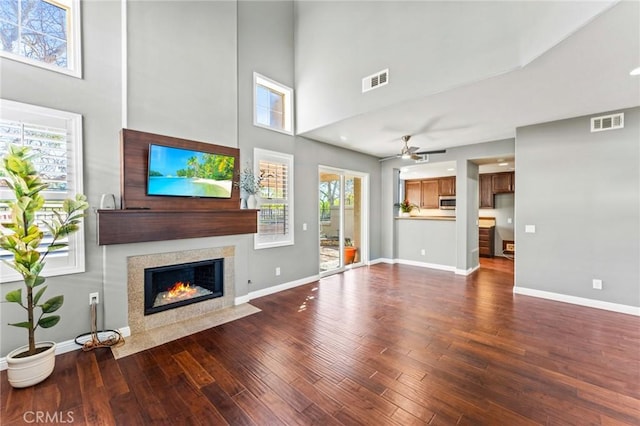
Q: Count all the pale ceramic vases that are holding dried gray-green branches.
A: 1